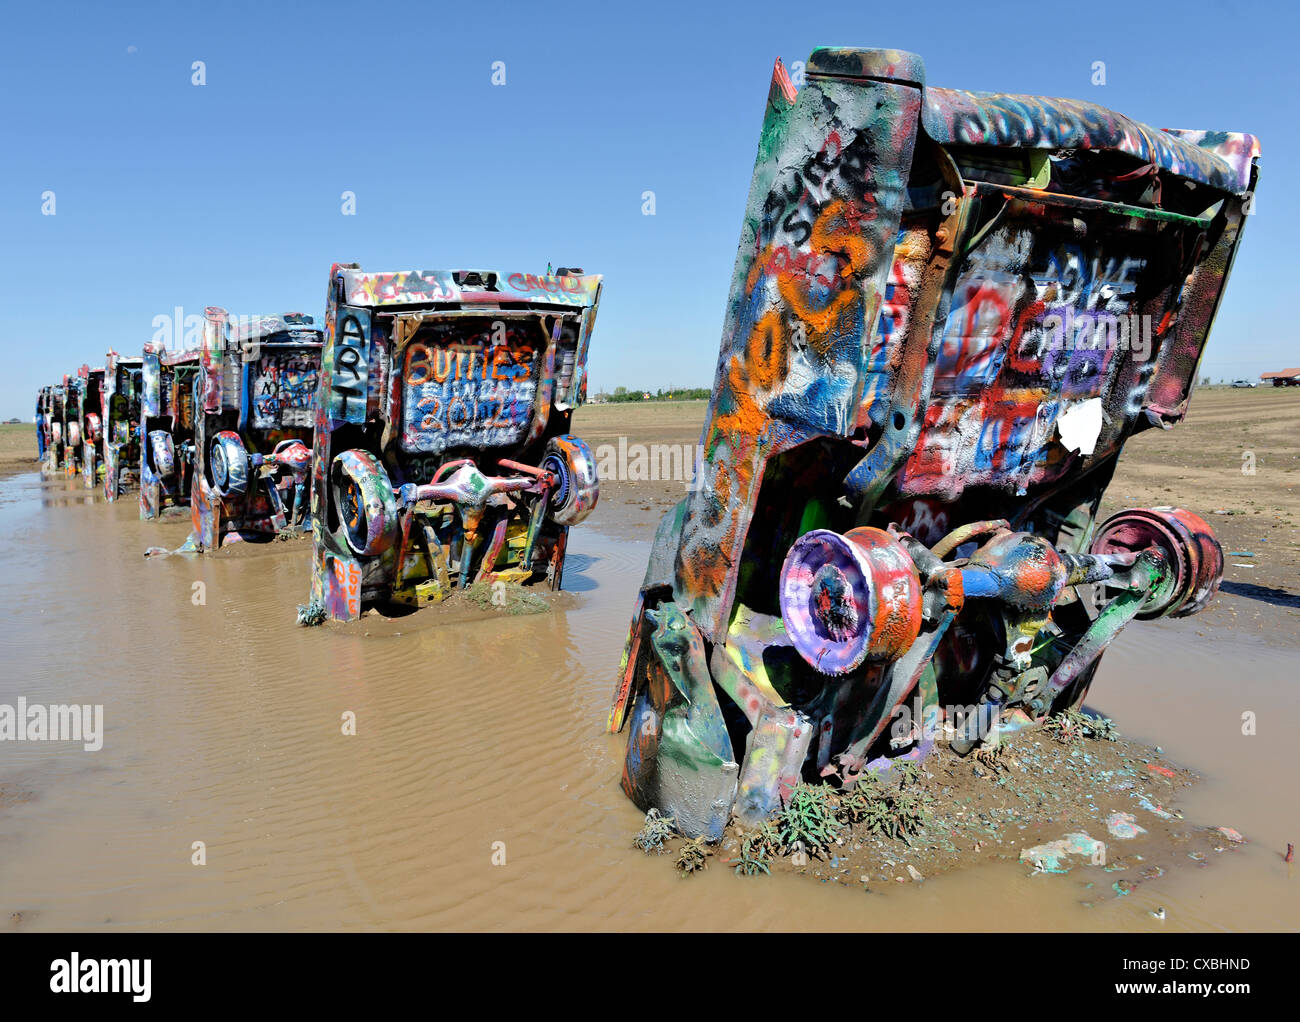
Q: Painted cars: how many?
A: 10